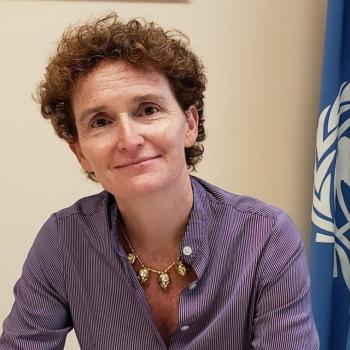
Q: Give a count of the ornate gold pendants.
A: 4